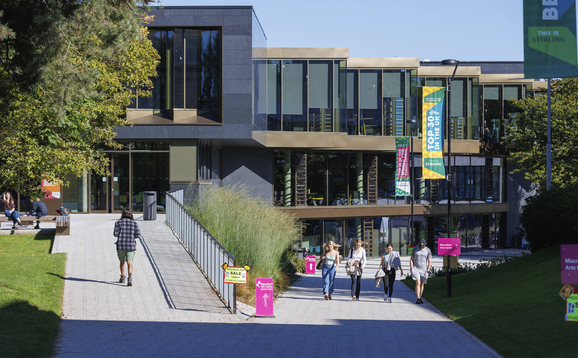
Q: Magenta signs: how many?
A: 4